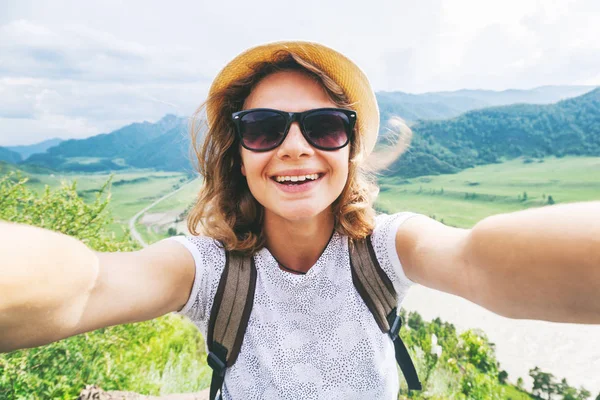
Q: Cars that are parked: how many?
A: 0